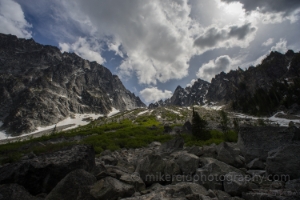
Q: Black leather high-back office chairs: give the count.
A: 0